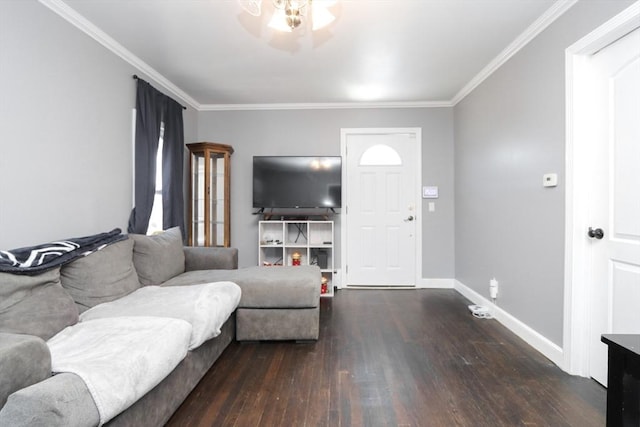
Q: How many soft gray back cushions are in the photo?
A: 3